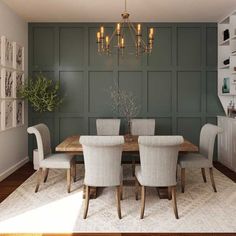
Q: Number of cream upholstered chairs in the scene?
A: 6